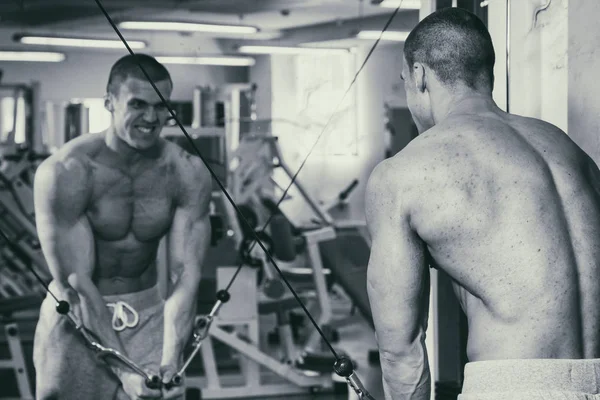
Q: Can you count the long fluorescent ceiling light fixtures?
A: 7